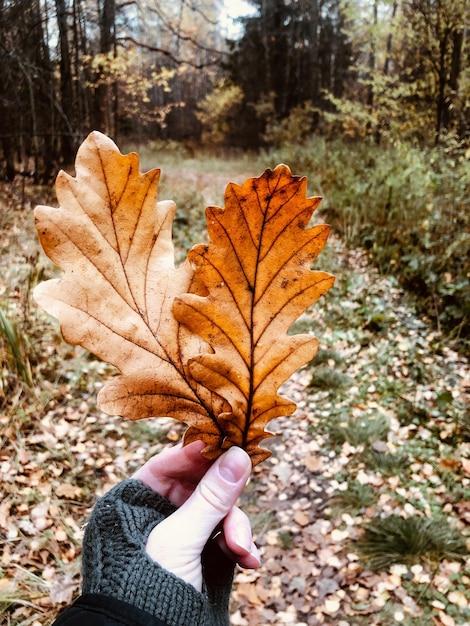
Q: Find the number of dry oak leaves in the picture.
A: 2